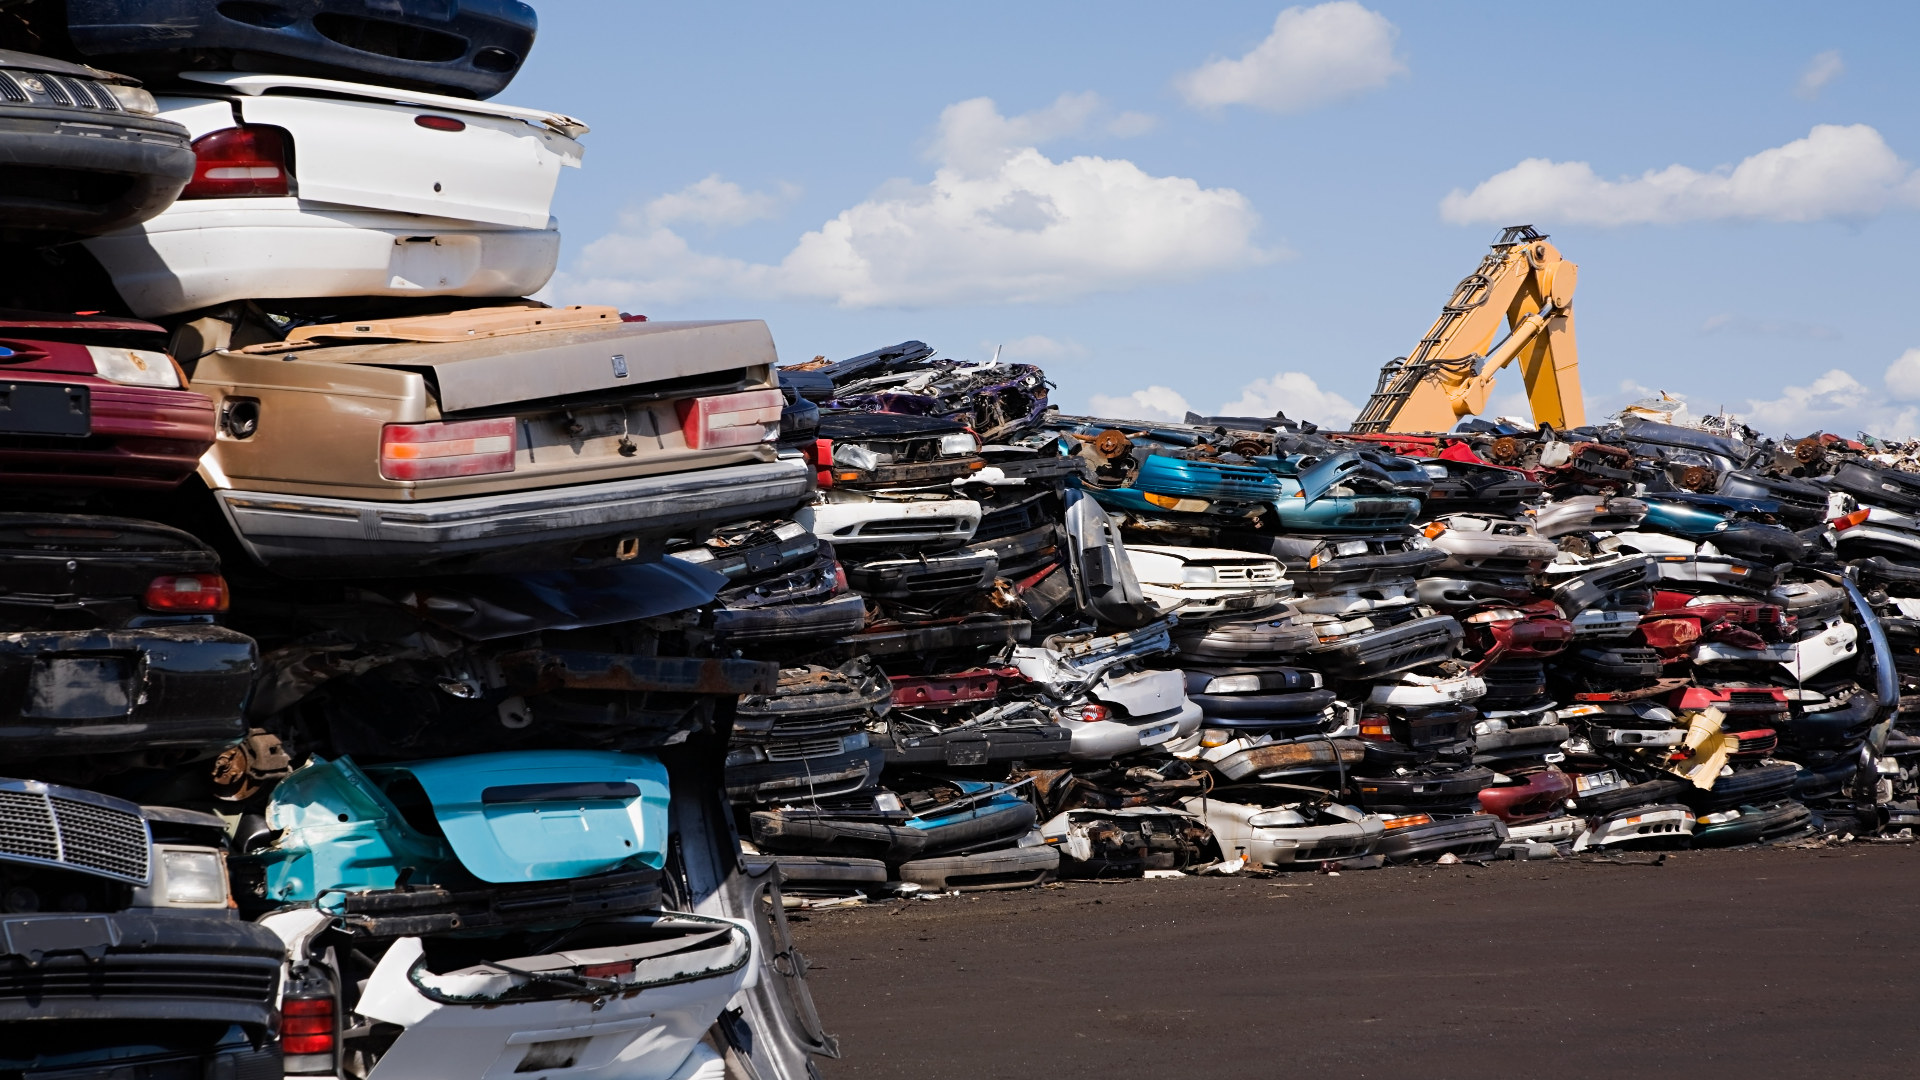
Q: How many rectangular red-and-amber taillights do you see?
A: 2